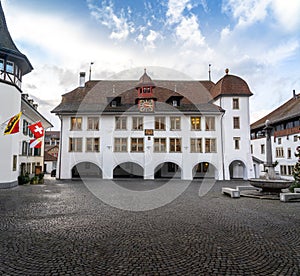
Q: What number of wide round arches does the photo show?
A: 4